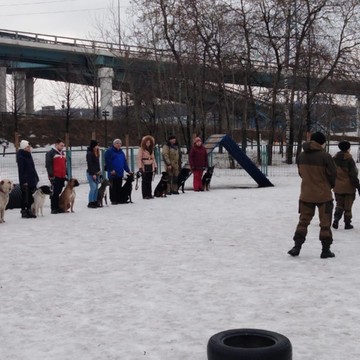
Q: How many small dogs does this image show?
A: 0